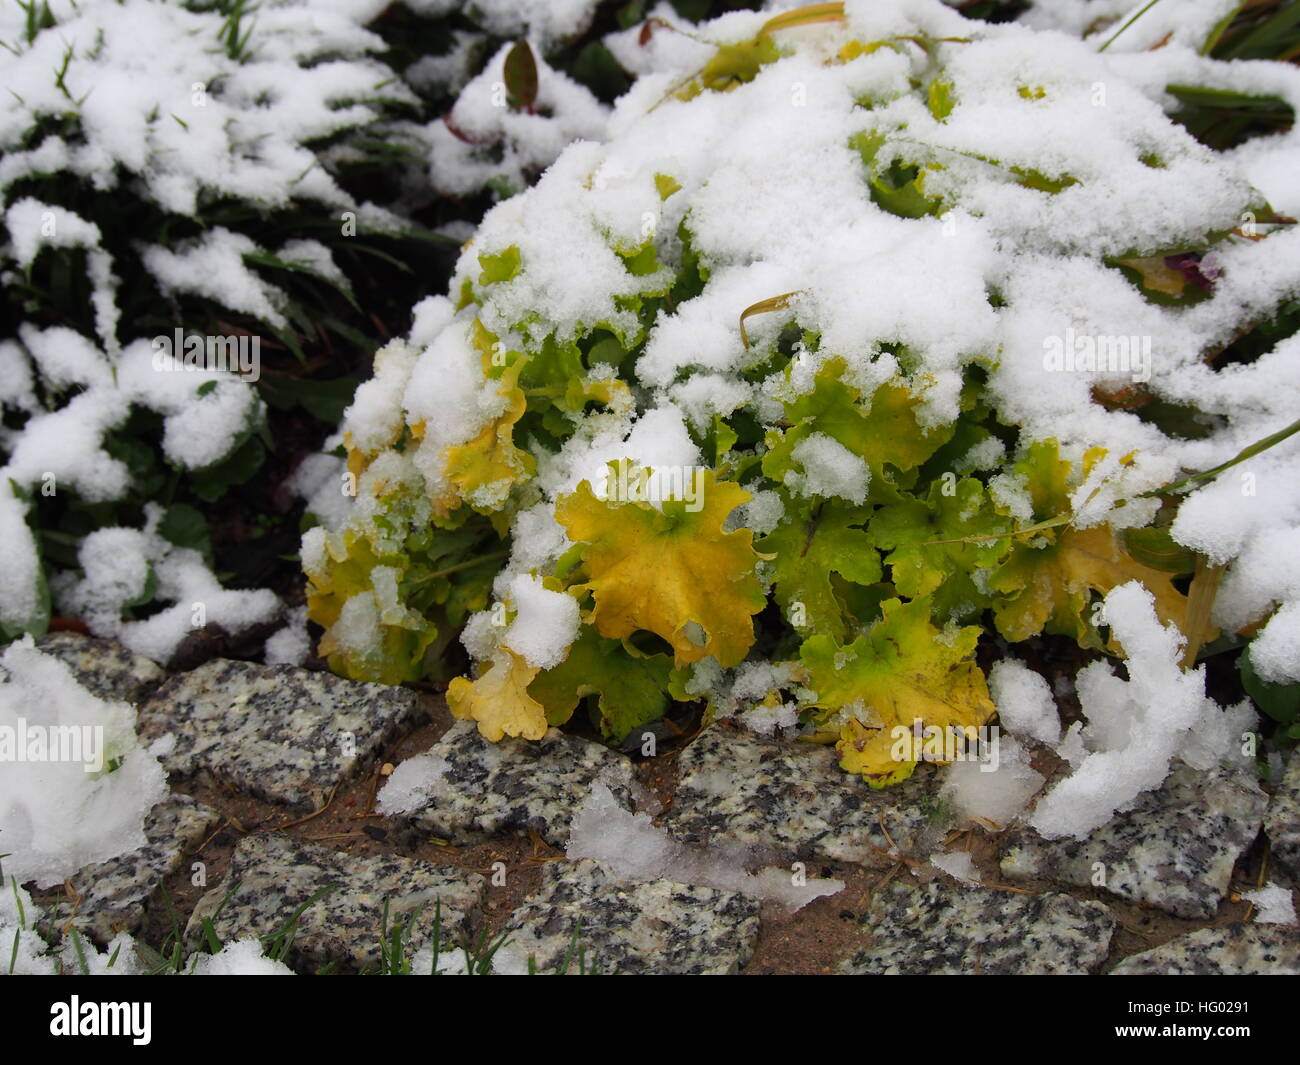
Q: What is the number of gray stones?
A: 11